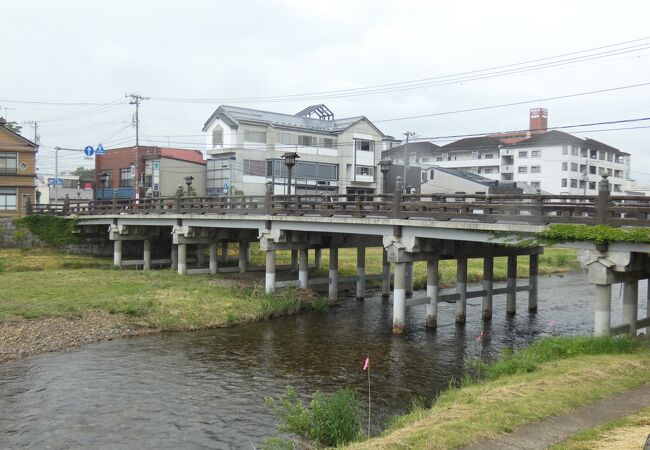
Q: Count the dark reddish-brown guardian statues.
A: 0